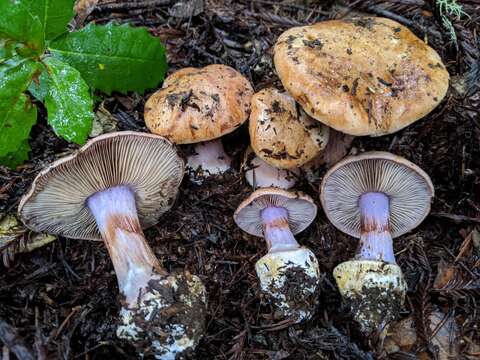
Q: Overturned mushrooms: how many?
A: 3